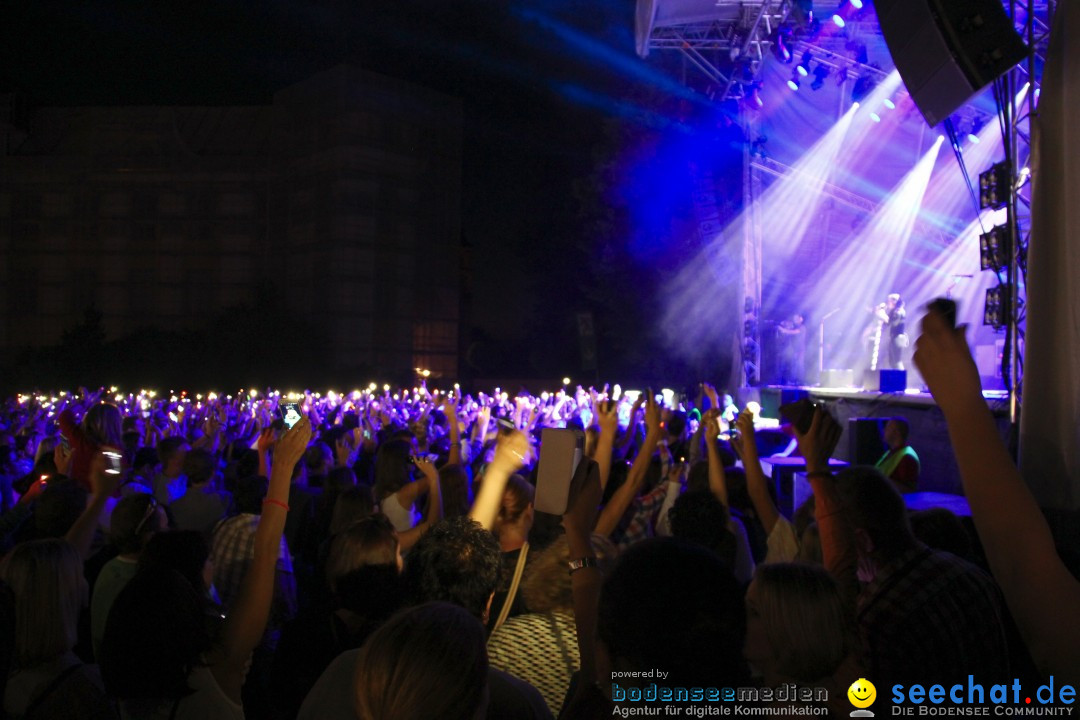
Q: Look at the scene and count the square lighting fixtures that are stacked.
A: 3